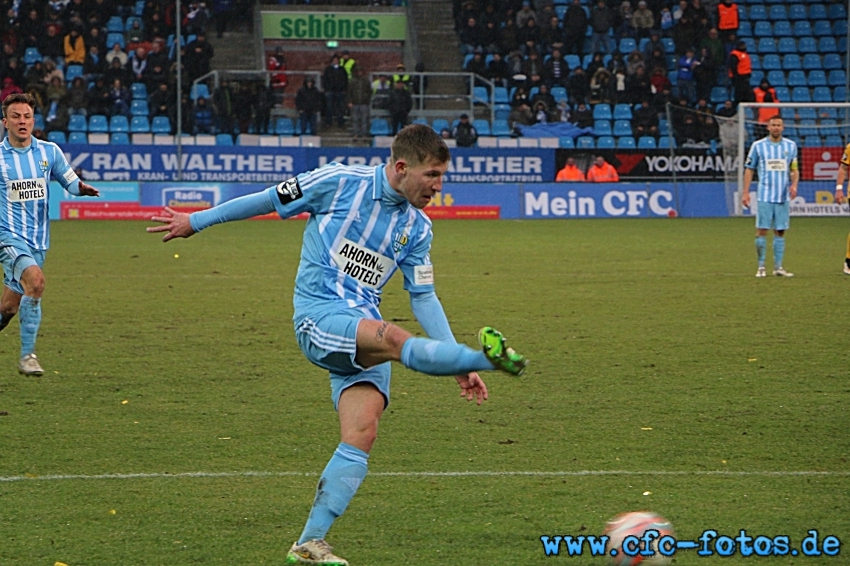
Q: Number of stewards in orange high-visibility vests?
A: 5